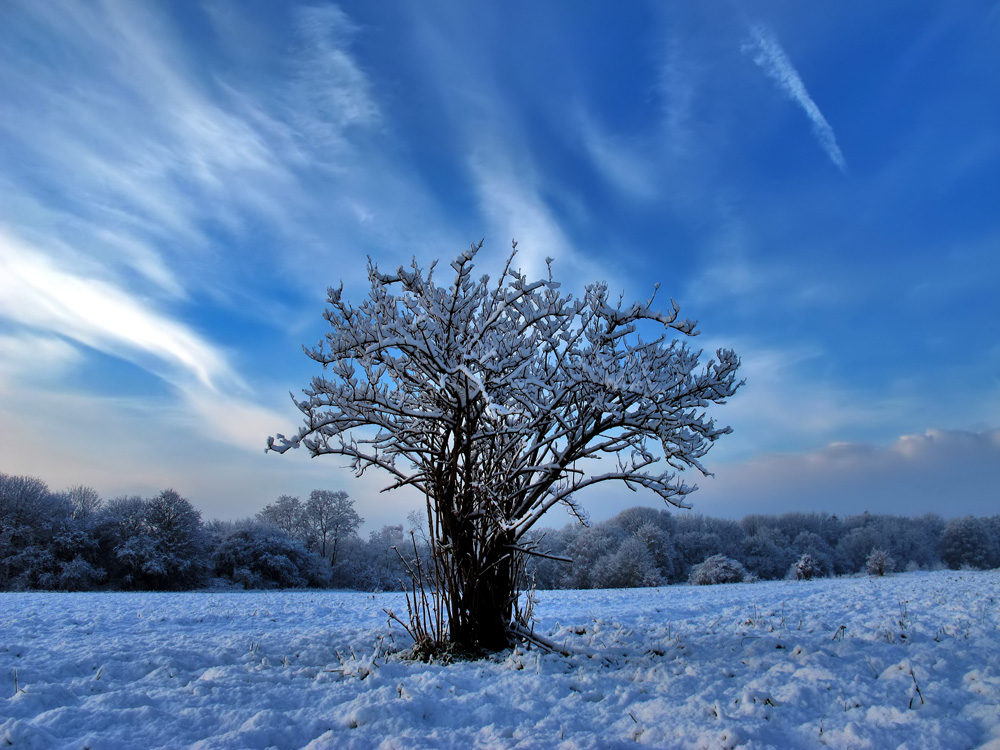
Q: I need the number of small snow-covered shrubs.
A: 3